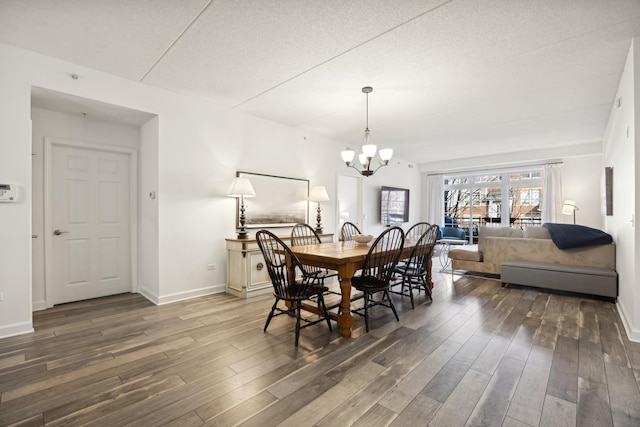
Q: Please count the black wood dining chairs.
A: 6